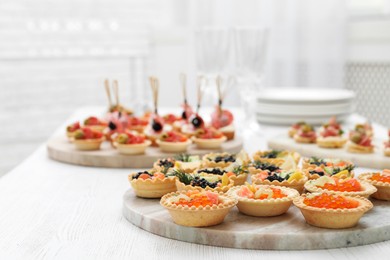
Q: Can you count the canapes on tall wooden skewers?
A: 6